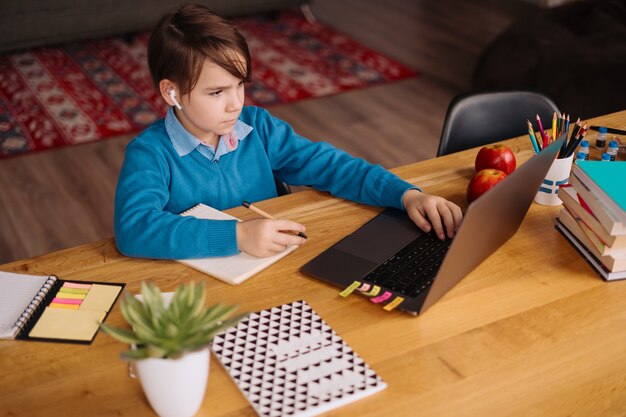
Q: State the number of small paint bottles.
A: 5